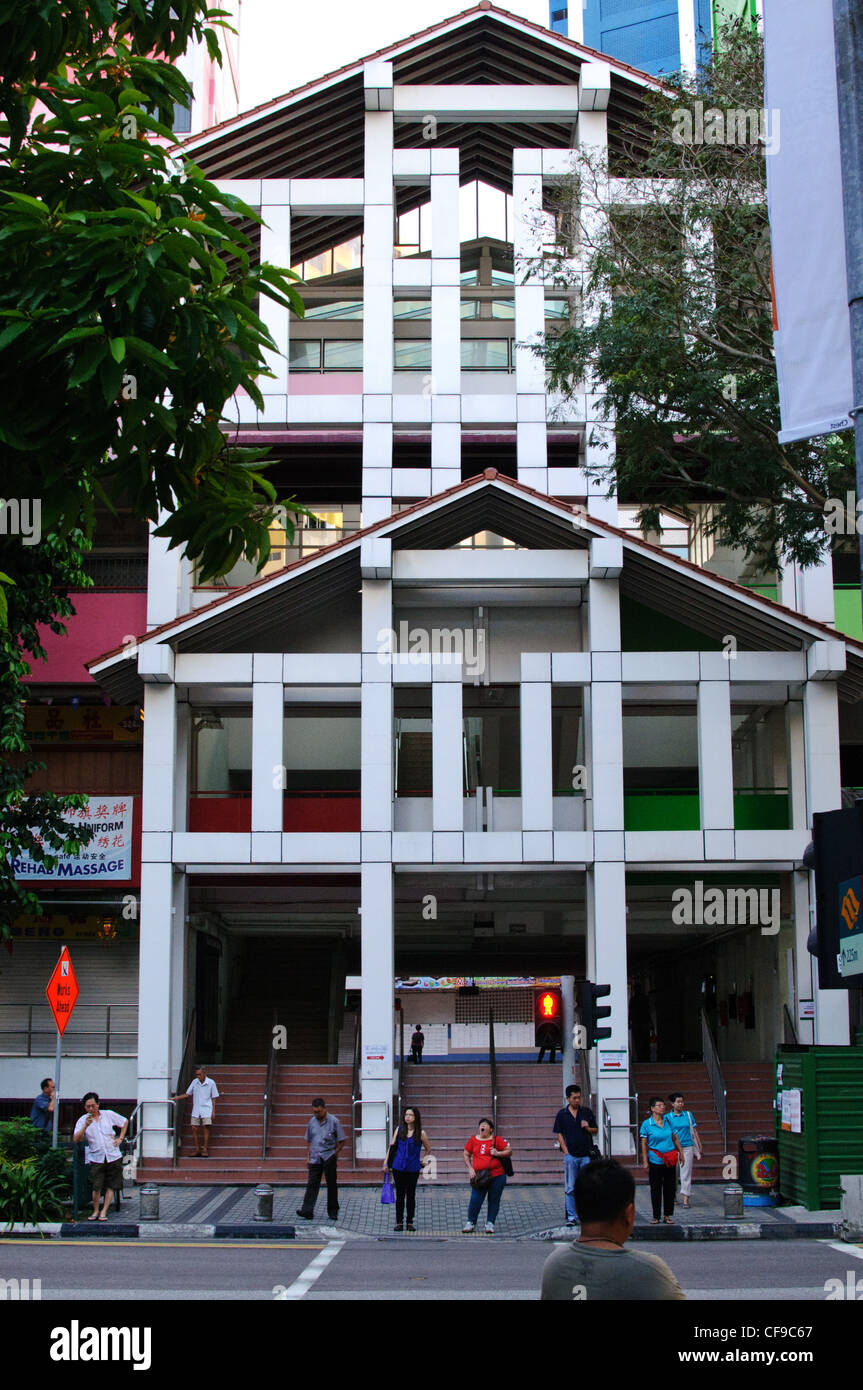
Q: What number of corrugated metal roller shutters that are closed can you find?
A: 1